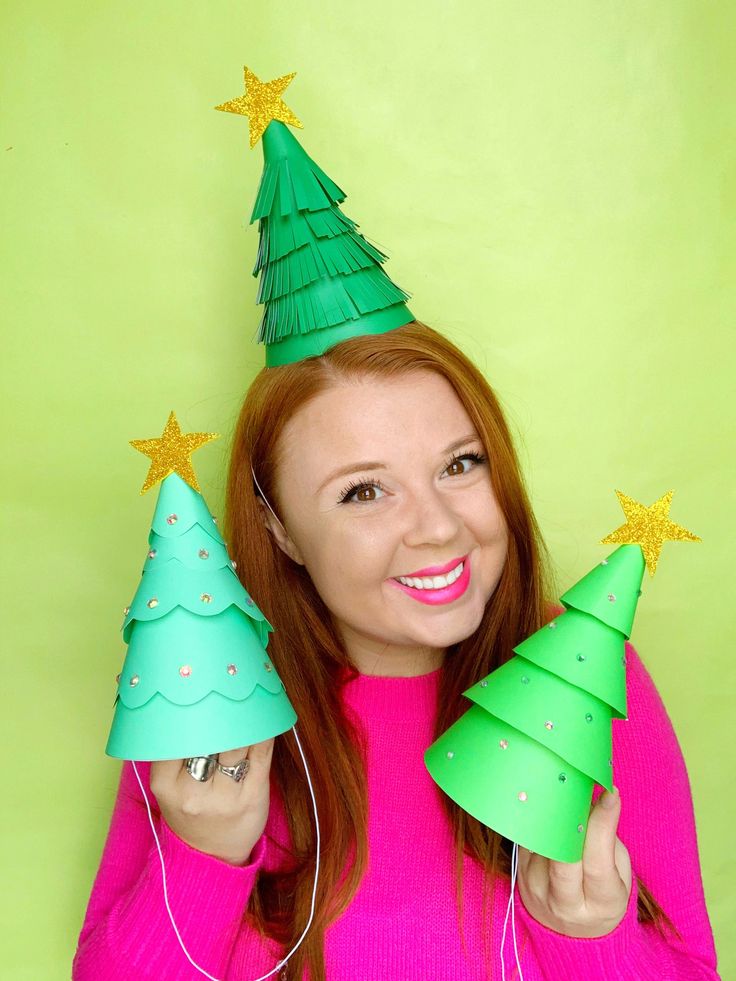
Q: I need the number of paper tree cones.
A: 3